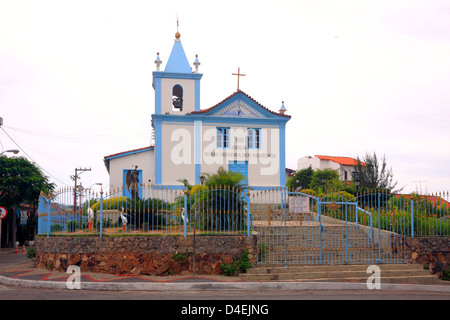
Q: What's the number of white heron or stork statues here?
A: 3